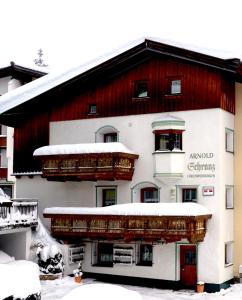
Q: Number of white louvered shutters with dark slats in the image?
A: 2